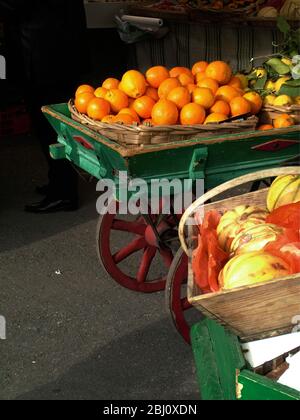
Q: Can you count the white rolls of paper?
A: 1